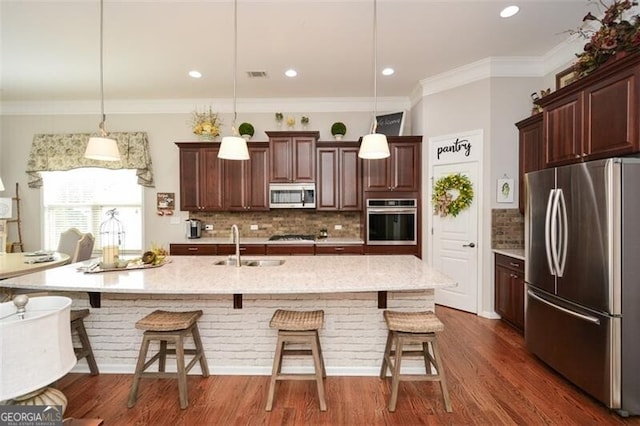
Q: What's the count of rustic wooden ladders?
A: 1